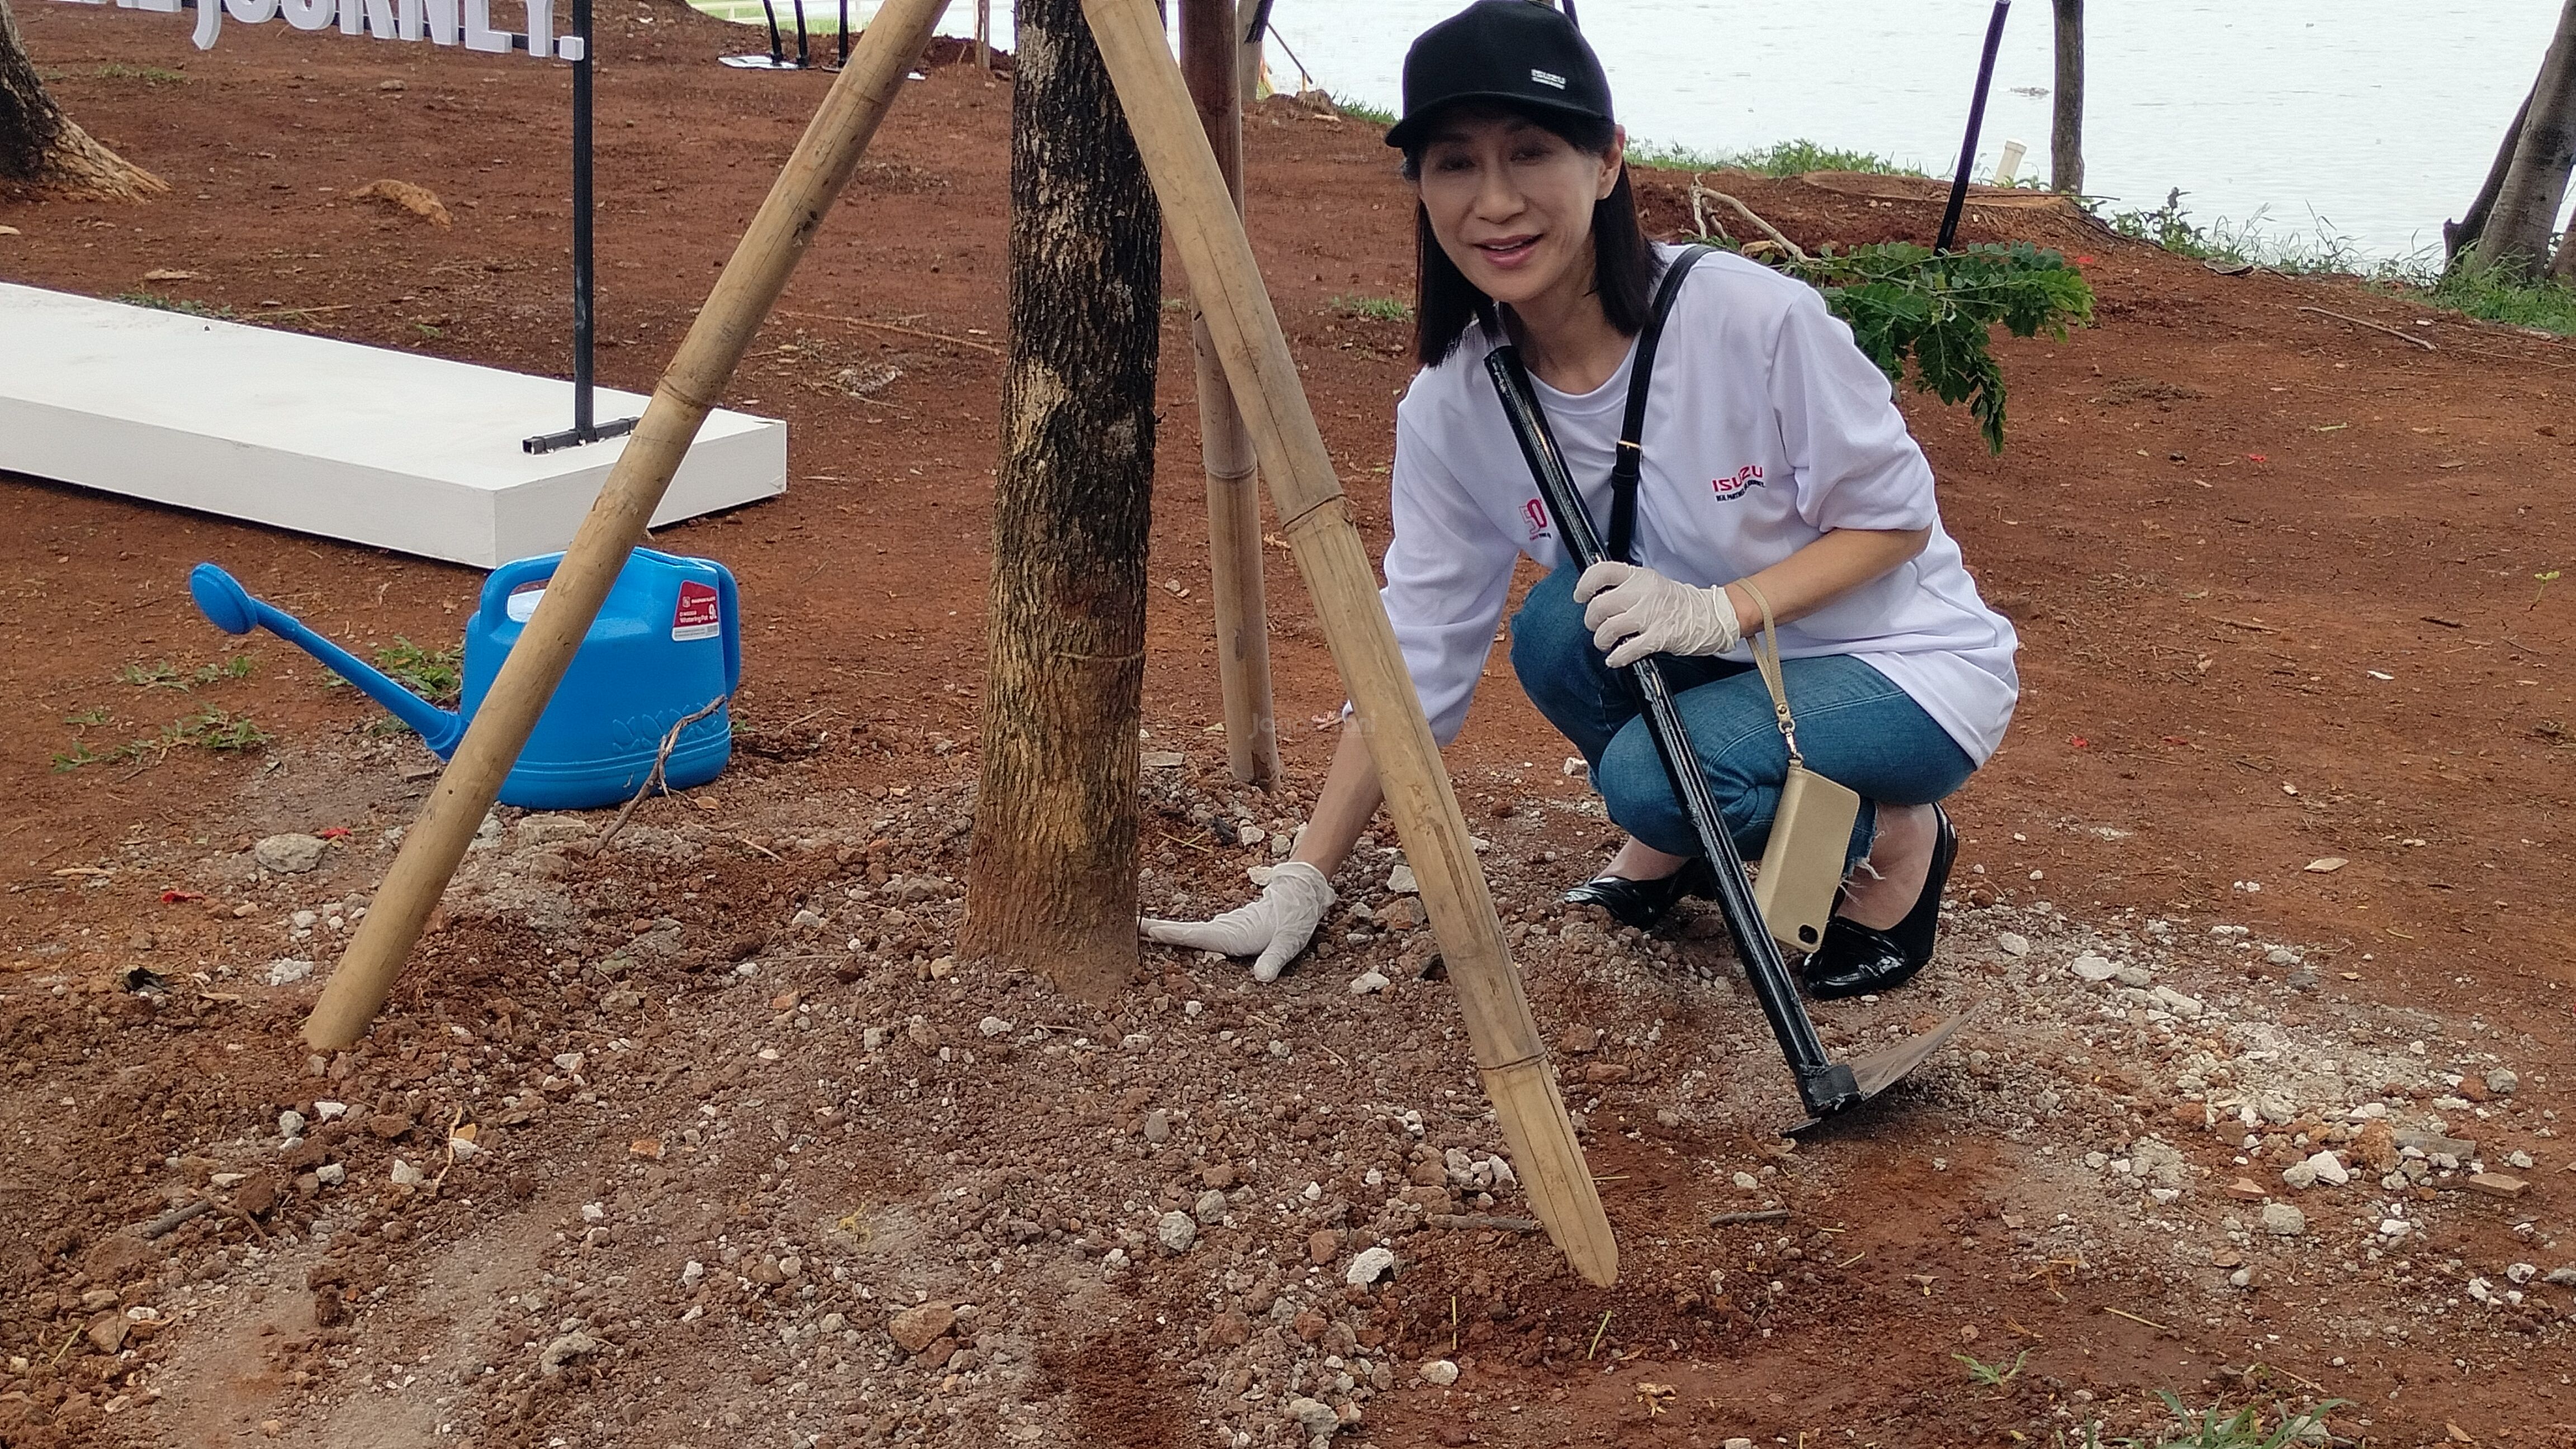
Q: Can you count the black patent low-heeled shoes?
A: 2